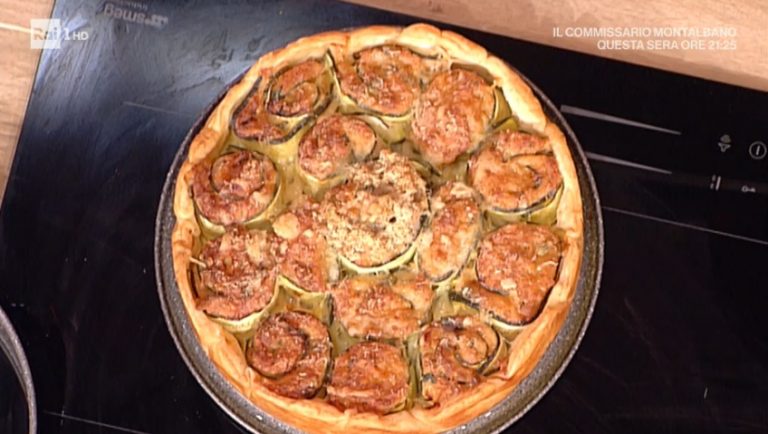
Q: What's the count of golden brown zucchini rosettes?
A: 15